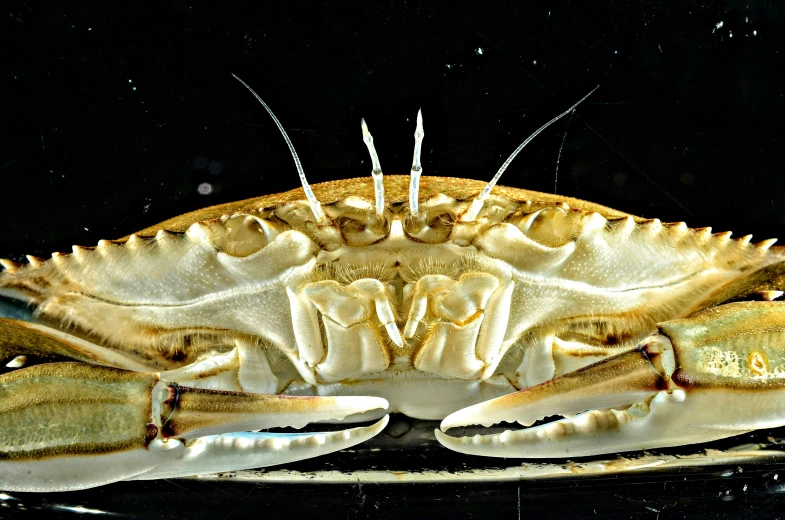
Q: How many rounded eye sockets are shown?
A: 2